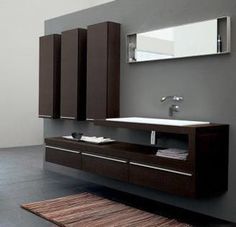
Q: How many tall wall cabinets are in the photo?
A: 3